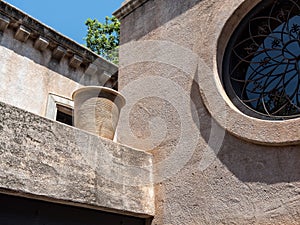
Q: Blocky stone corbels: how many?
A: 7